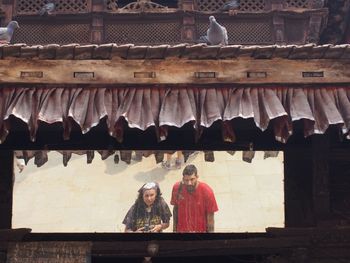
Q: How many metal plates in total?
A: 6